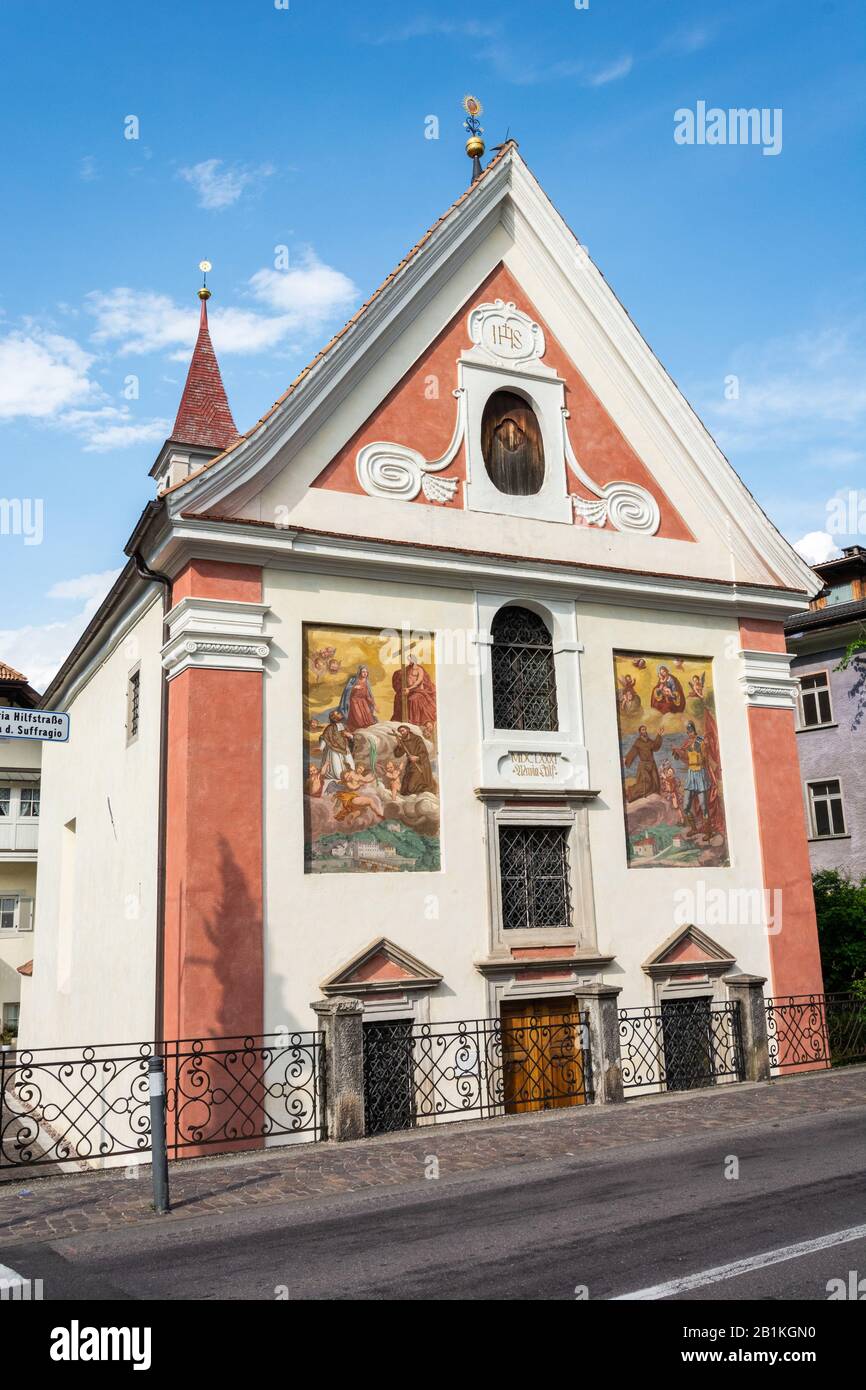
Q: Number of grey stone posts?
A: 3